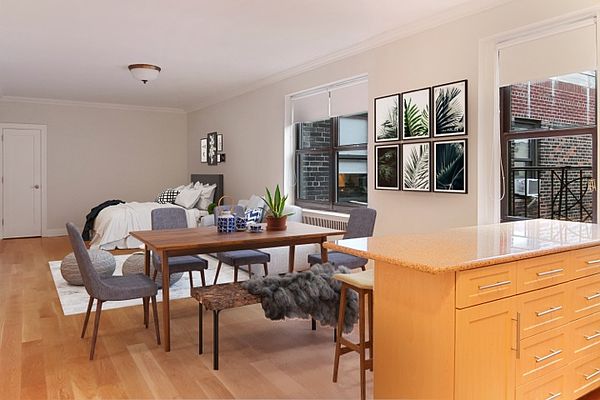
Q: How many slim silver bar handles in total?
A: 10